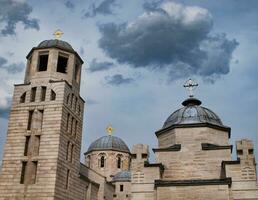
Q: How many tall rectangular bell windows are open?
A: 2